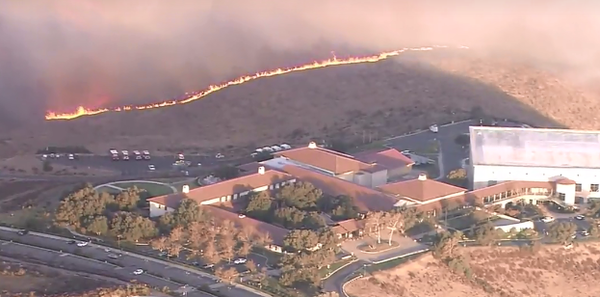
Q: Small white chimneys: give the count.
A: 4